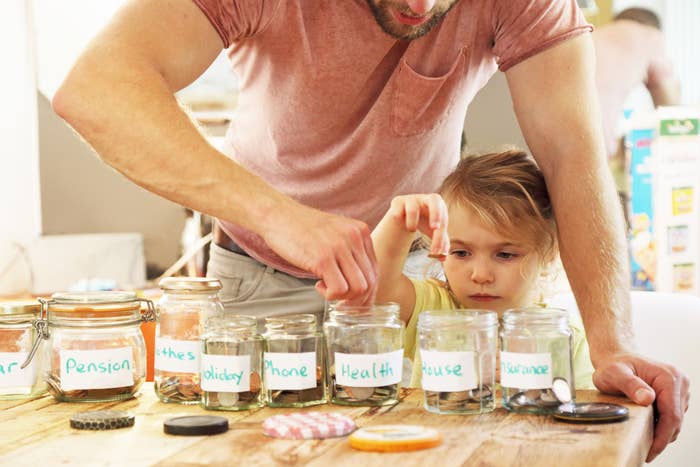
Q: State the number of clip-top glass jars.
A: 1